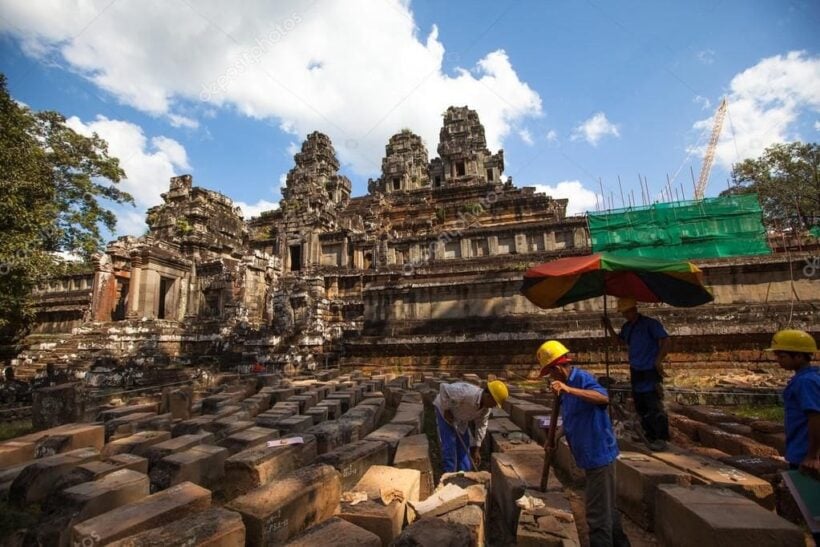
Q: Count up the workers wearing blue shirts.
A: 3